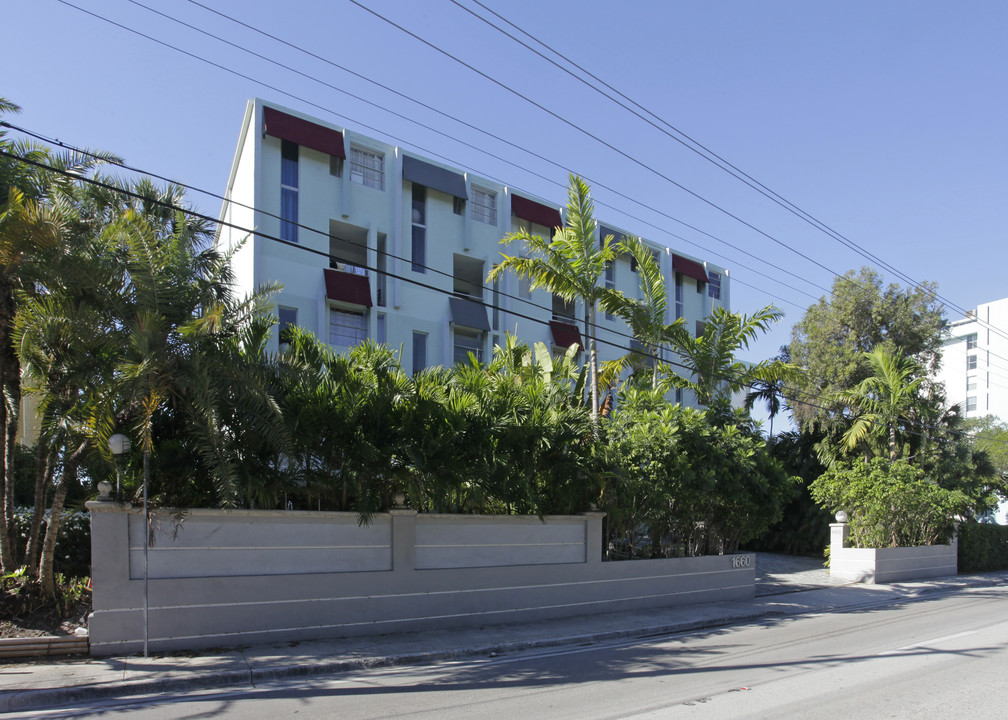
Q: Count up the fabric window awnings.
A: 9